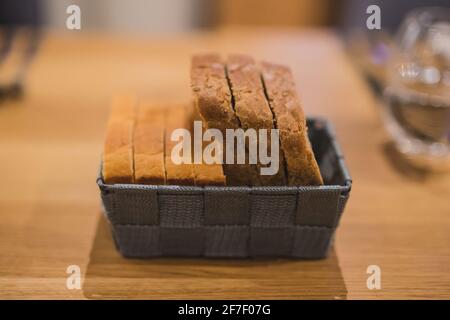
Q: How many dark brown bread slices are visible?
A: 3